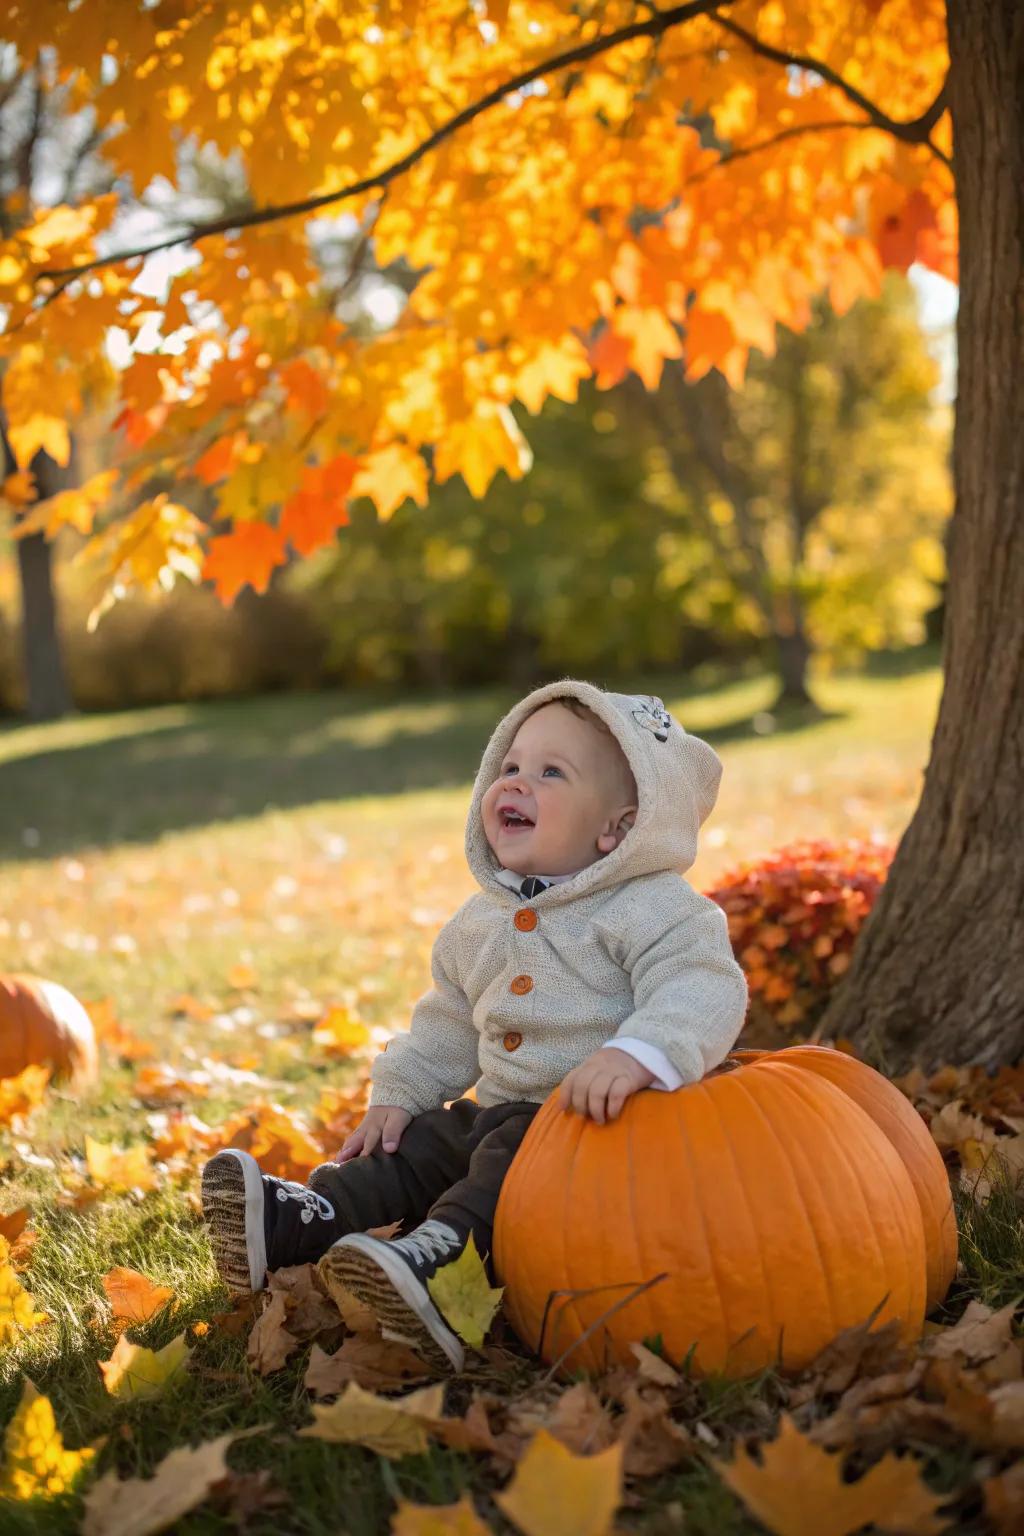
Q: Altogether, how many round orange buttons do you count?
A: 3